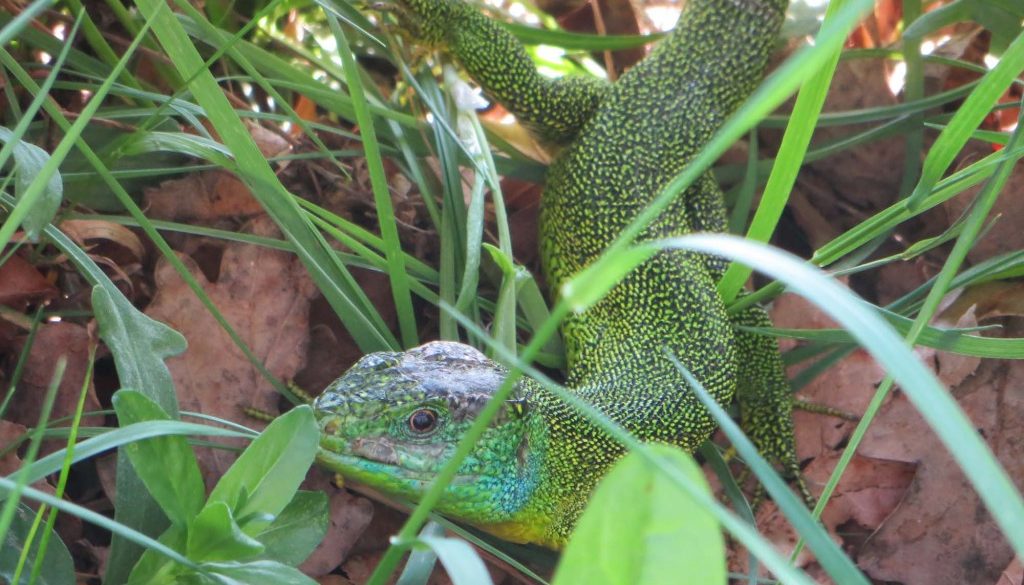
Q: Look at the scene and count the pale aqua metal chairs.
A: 0